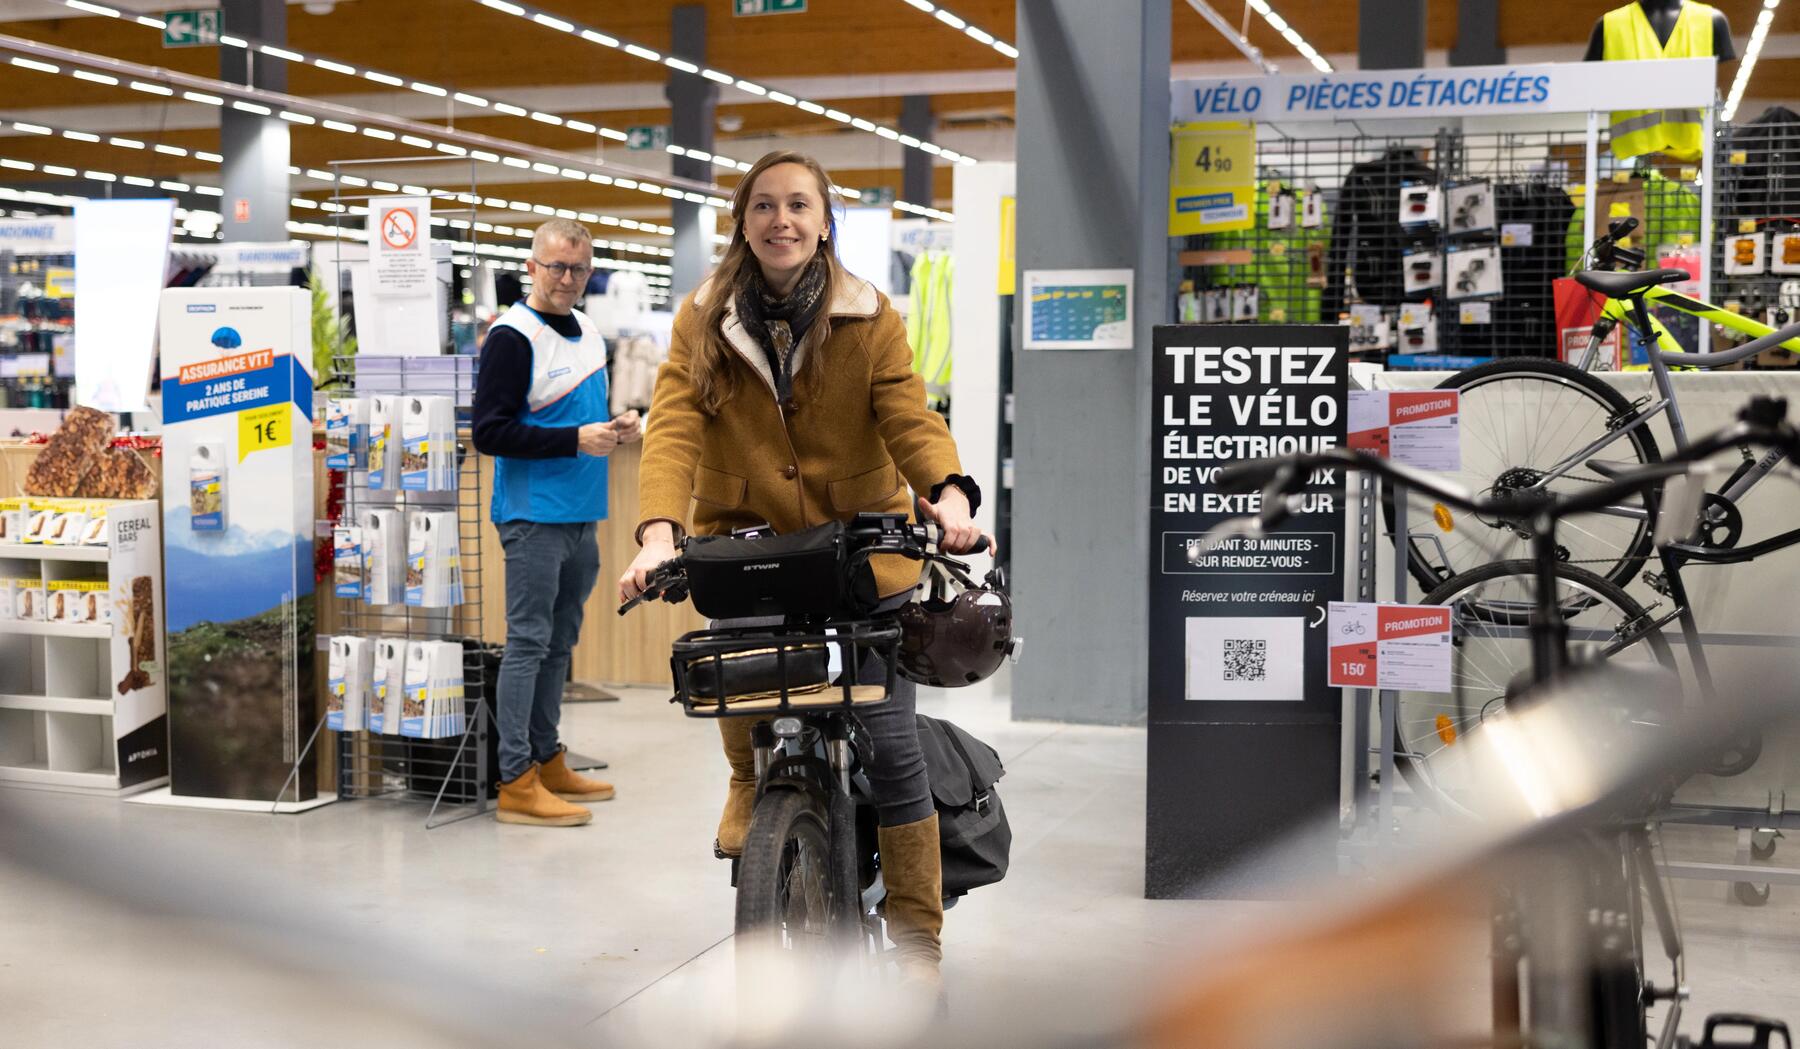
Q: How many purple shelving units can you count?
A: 0